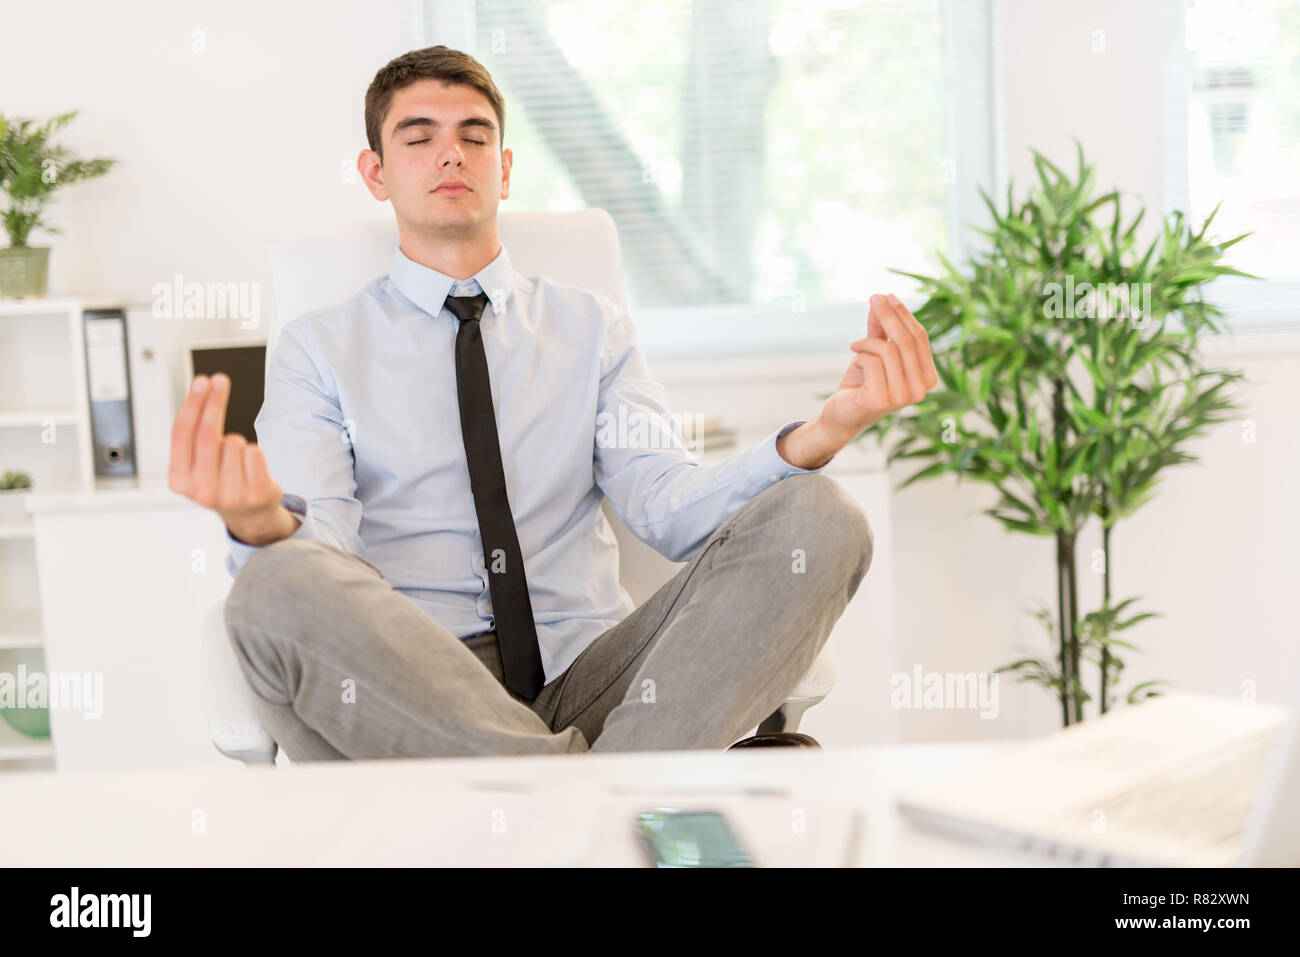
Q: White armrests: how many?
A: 2